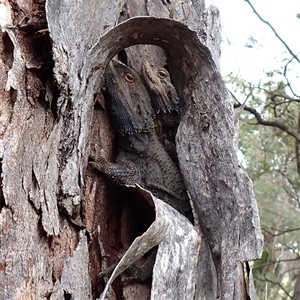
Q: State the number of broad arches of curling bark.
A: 1